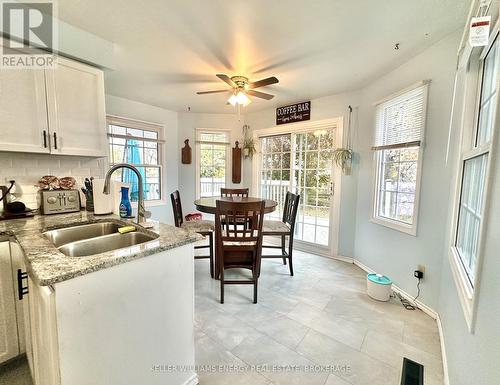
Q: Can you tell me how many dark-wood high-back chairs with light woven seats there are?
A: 4